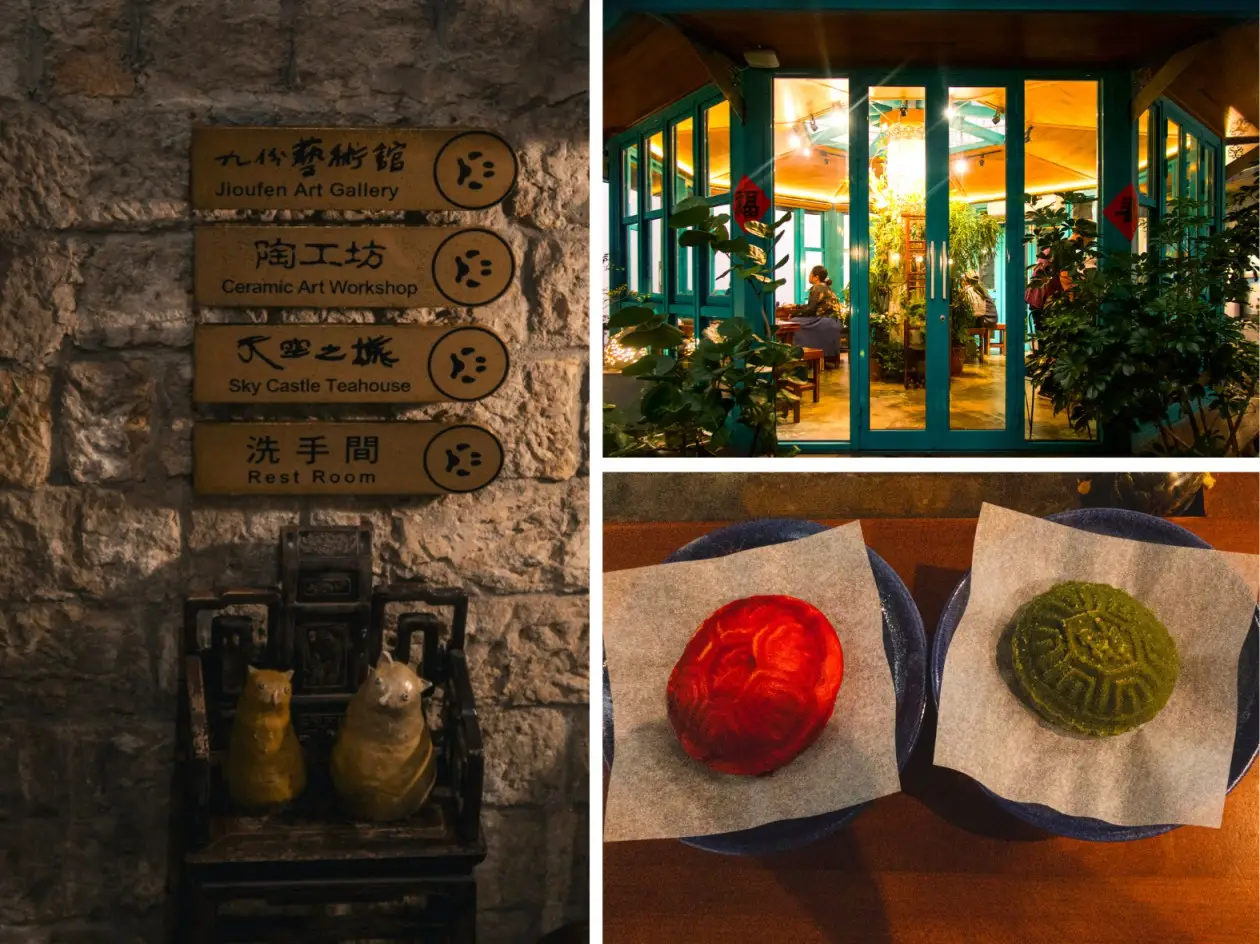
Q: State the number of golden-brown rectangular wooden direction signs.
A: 4